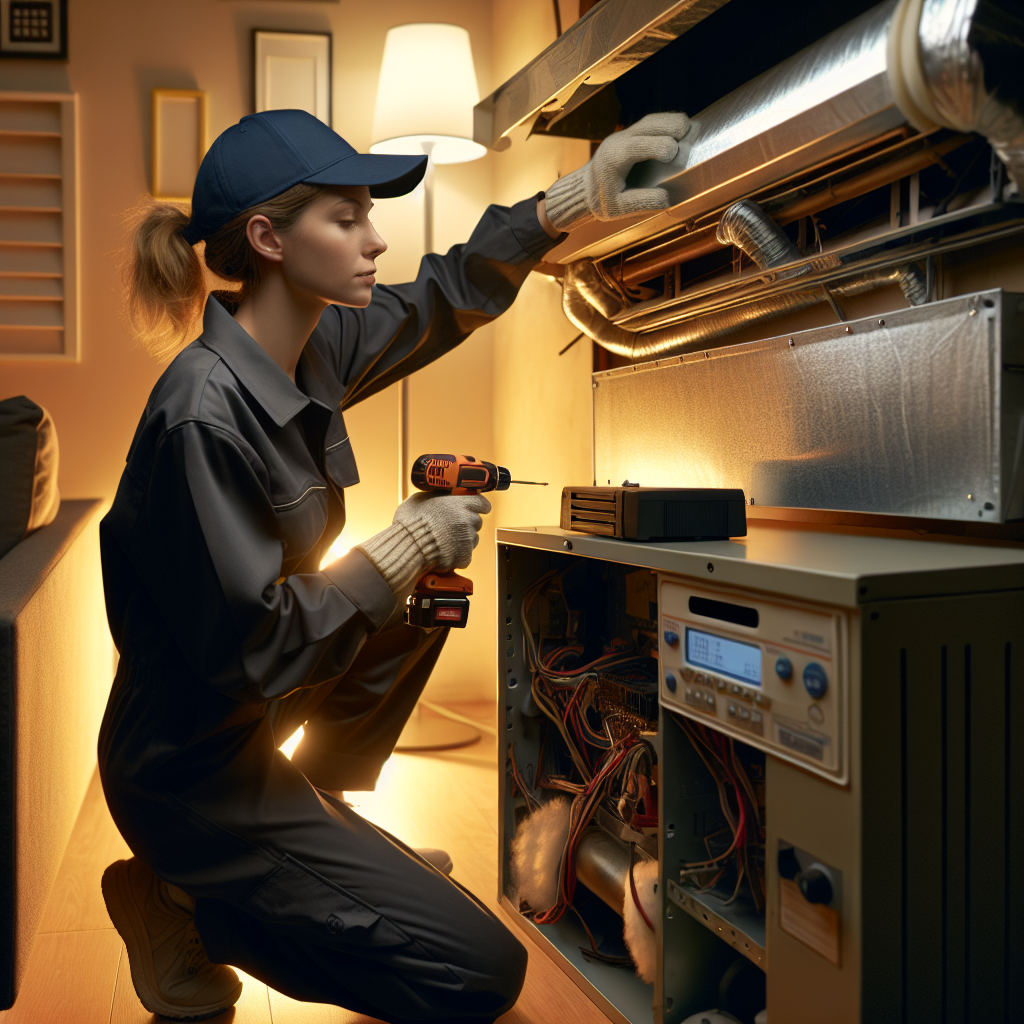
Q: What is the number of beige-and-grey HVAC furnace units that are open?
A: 1